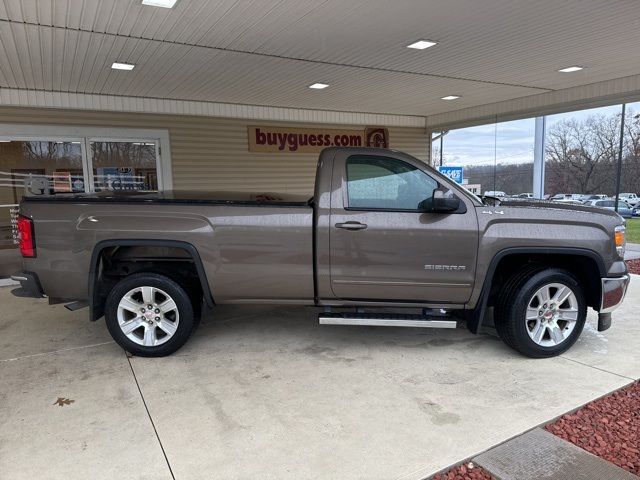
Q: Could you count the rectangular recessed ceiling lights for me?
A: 6